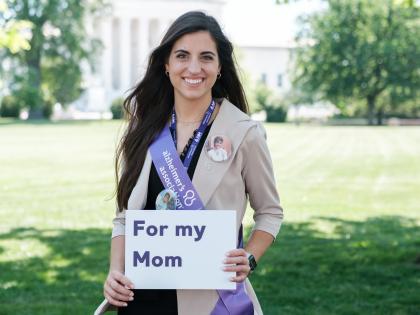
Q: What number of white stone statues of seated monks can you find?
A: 0